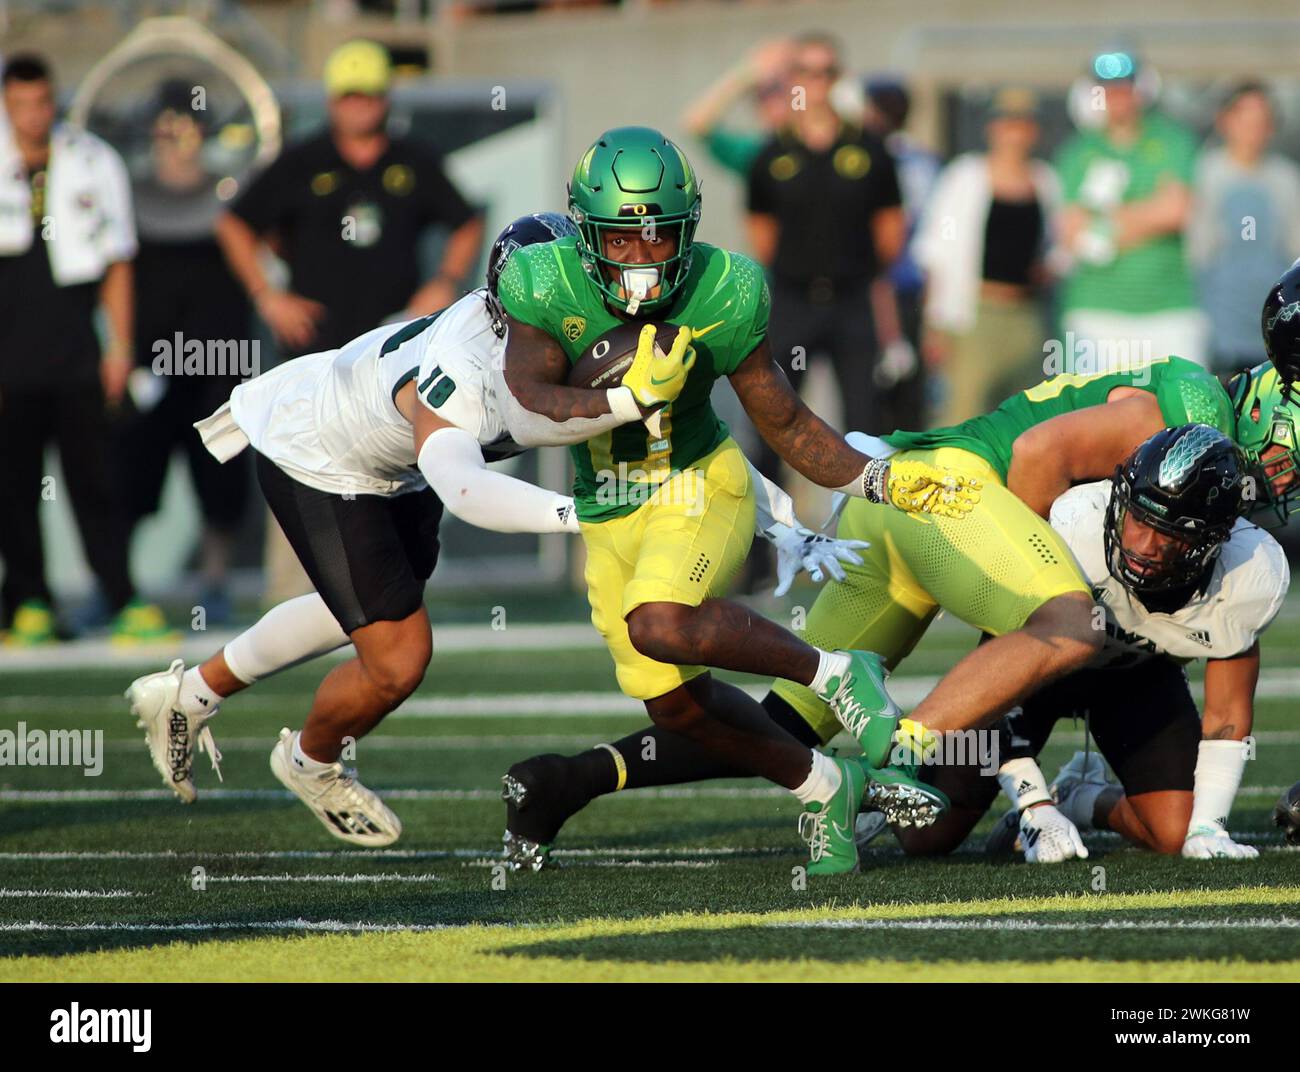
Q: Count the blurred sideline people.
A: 9